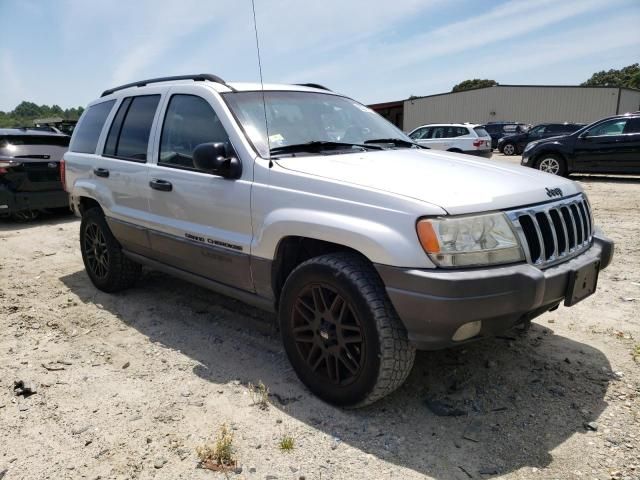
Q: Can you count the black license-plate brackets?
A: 1